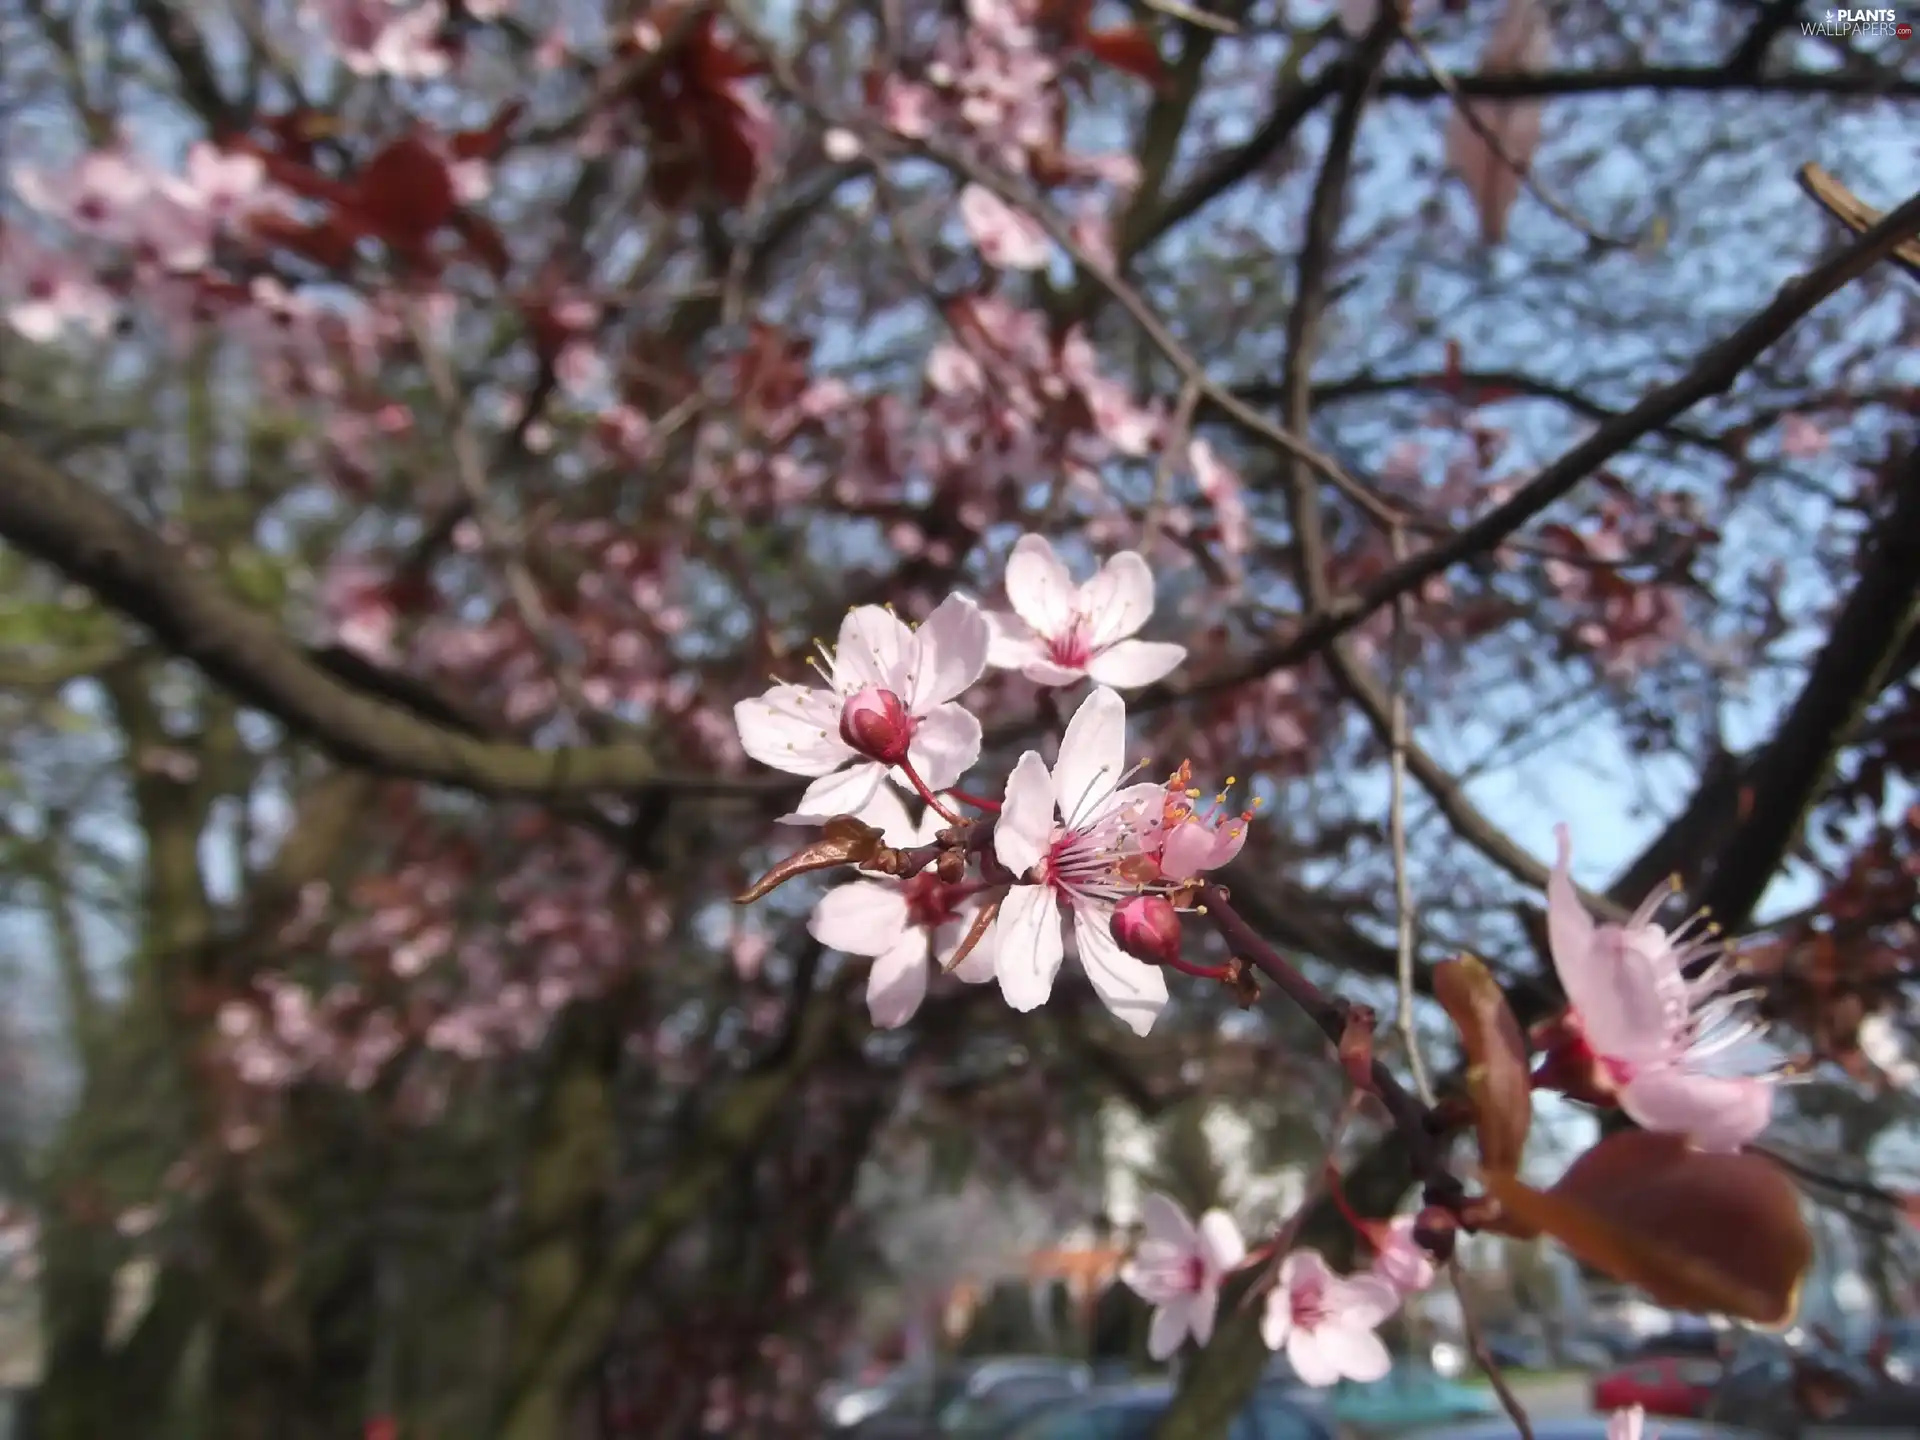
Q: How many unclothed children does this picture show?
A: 0